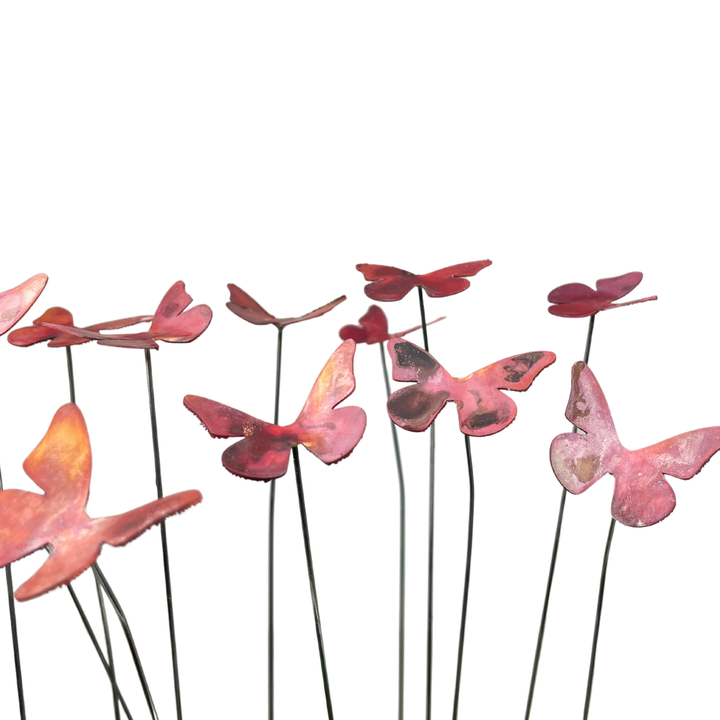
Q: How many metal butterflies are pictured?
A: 11